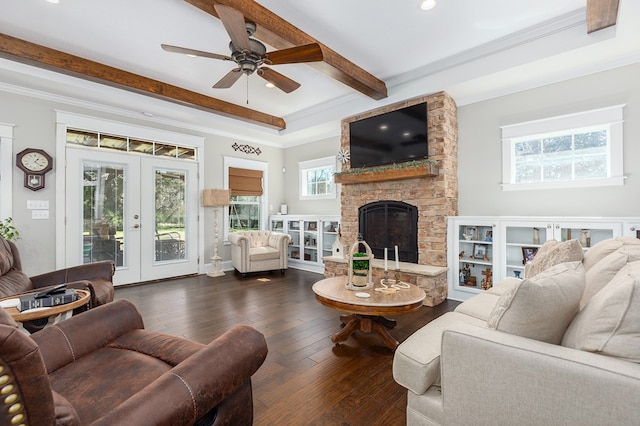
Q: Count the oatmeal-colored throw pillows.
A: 2